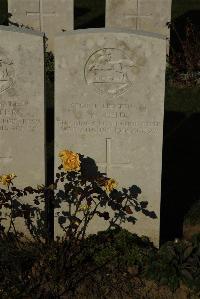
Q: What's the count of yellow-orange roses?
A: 3